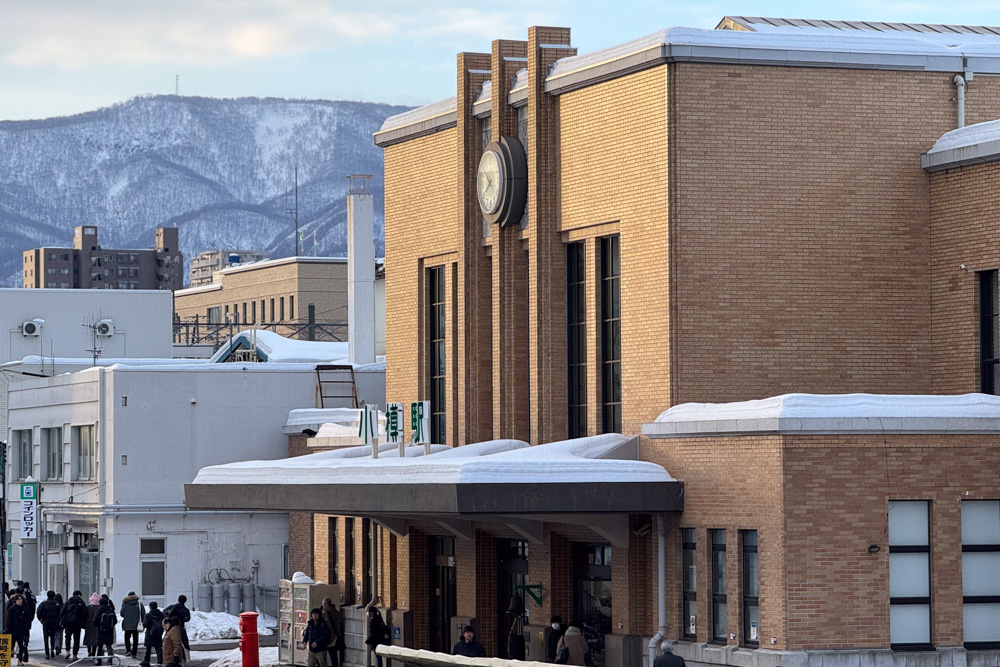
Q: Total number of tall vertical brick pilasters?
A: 3